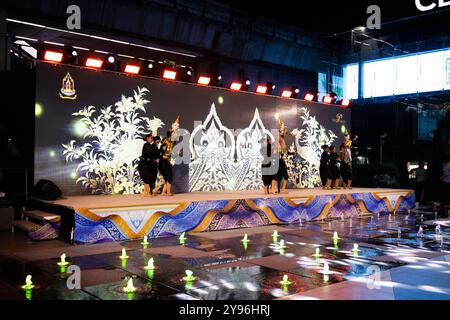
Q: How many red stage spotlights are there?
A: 11